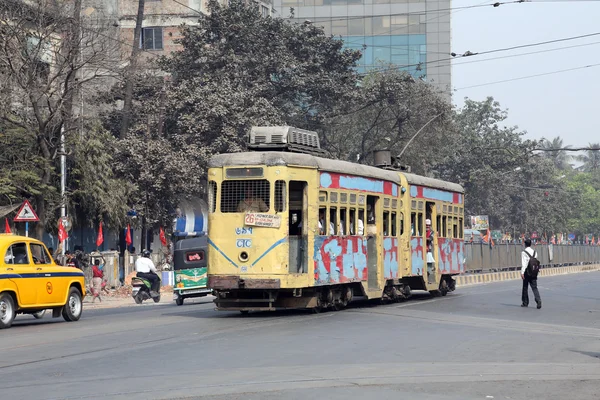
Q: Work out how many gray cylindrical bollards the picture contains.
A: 0